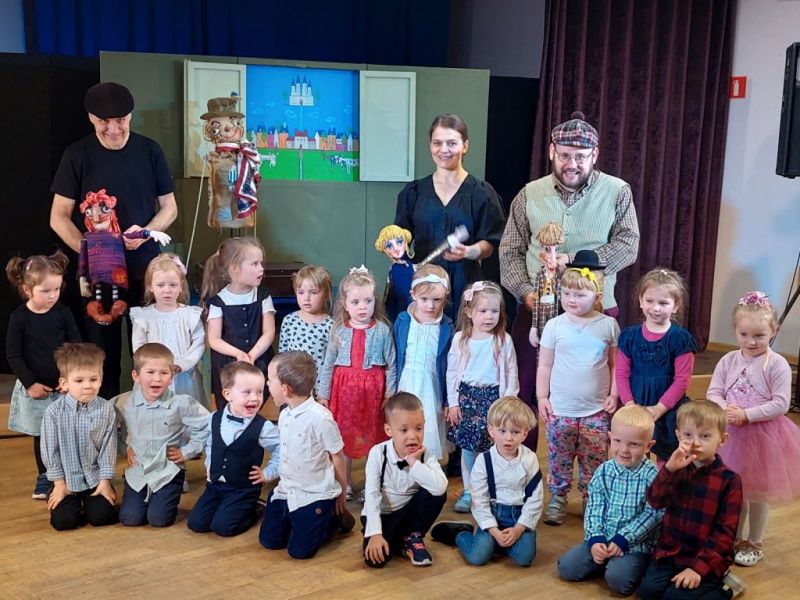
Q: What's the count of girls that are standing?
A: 10